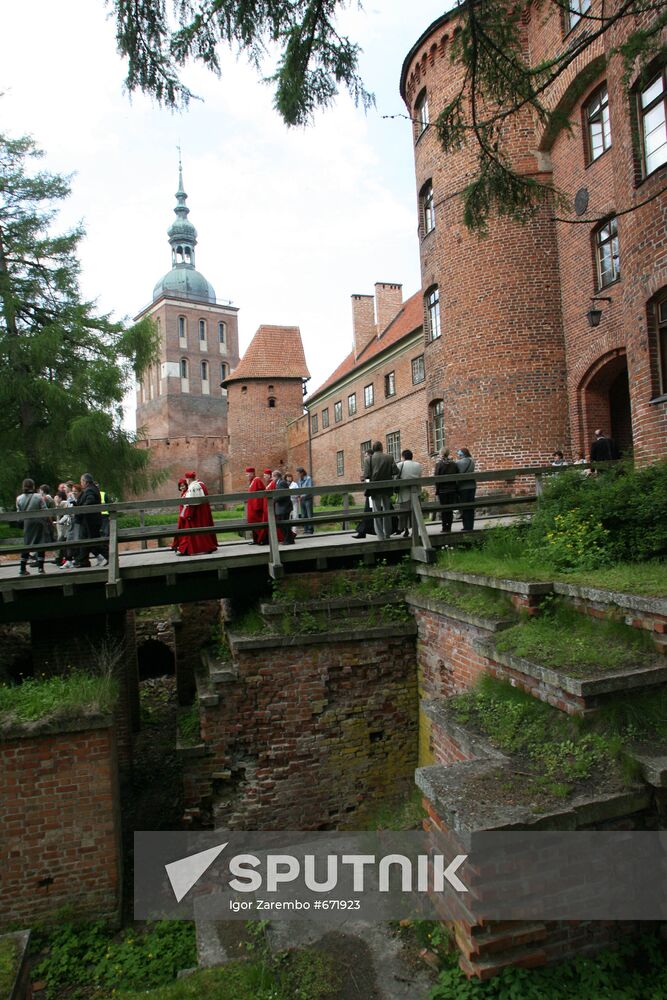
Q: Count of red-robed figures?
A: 4